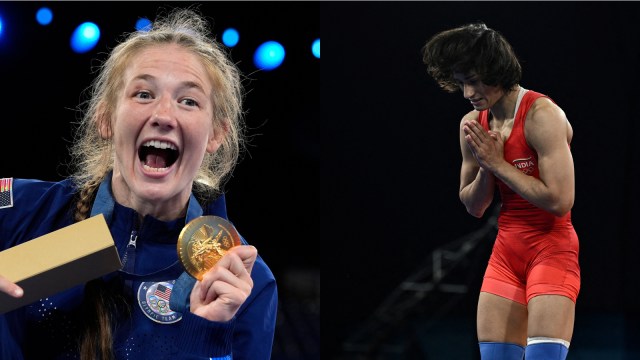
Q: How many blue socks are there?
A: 2